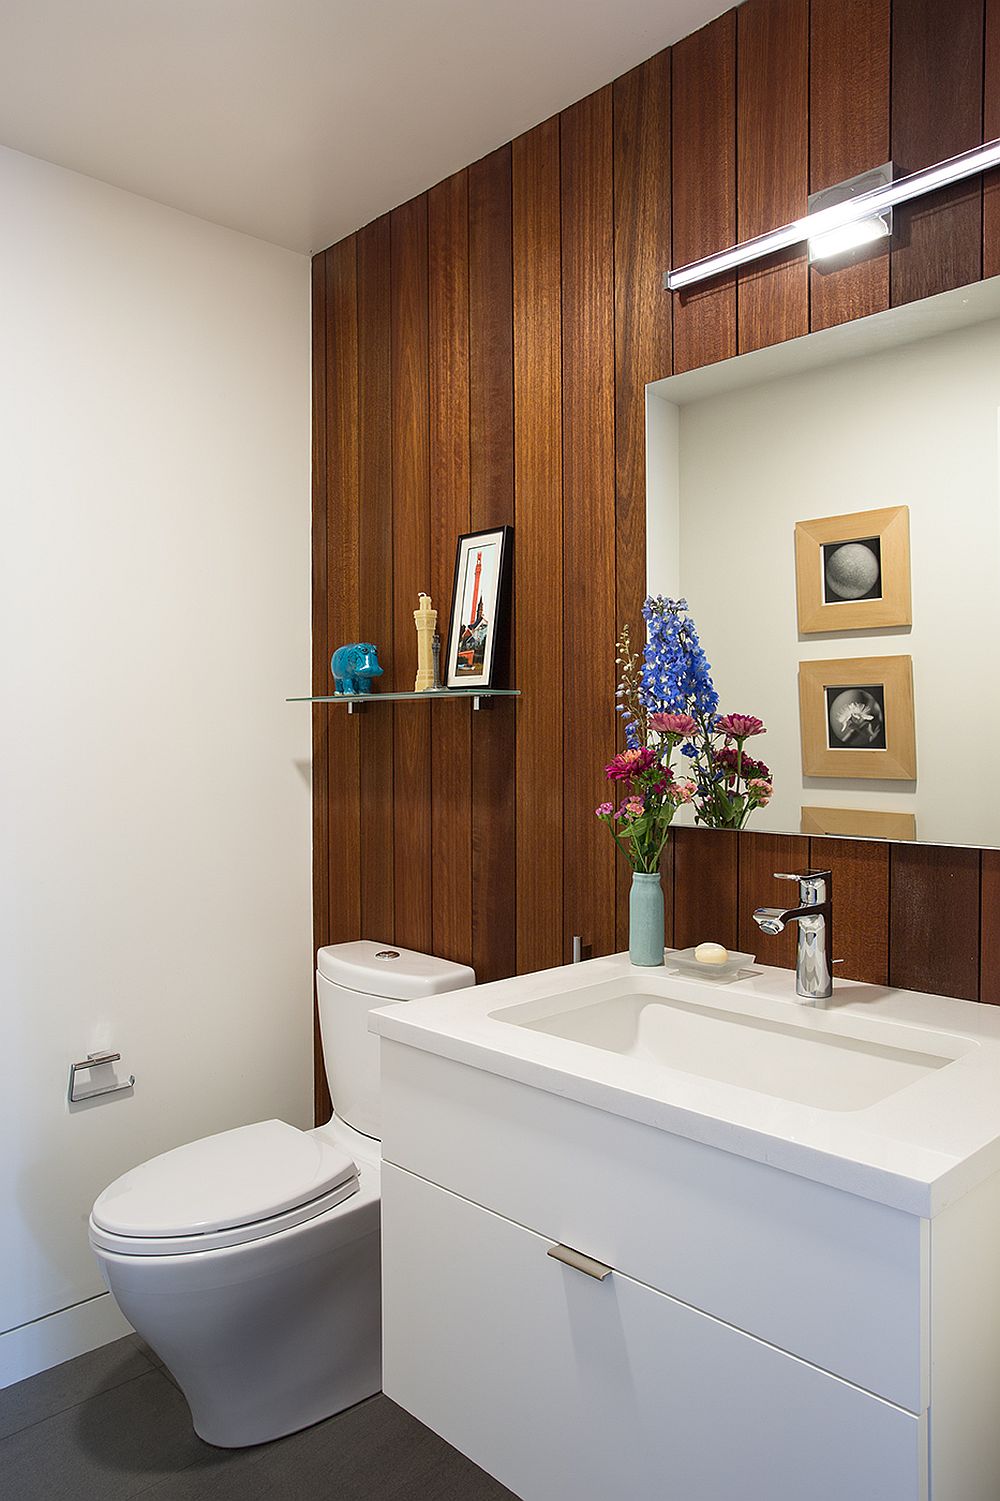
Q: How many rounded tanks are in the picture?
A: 1